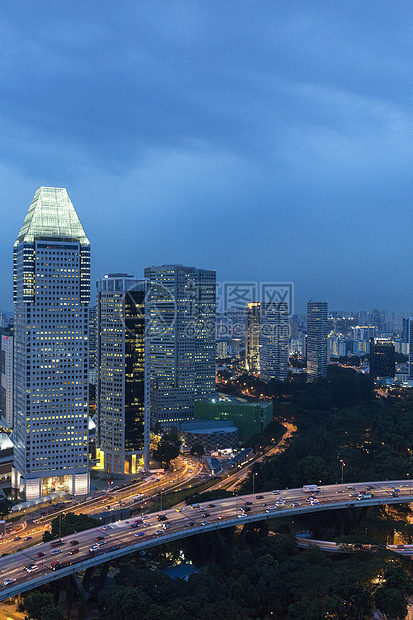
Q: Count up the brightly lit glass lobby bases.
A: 2